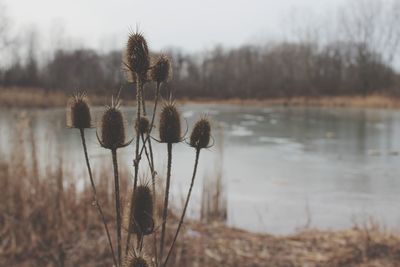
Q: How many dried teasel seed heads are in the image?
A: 9